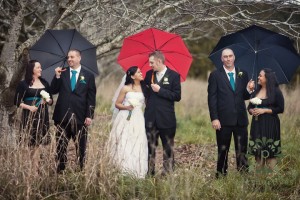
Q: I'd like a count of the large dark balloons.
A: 0